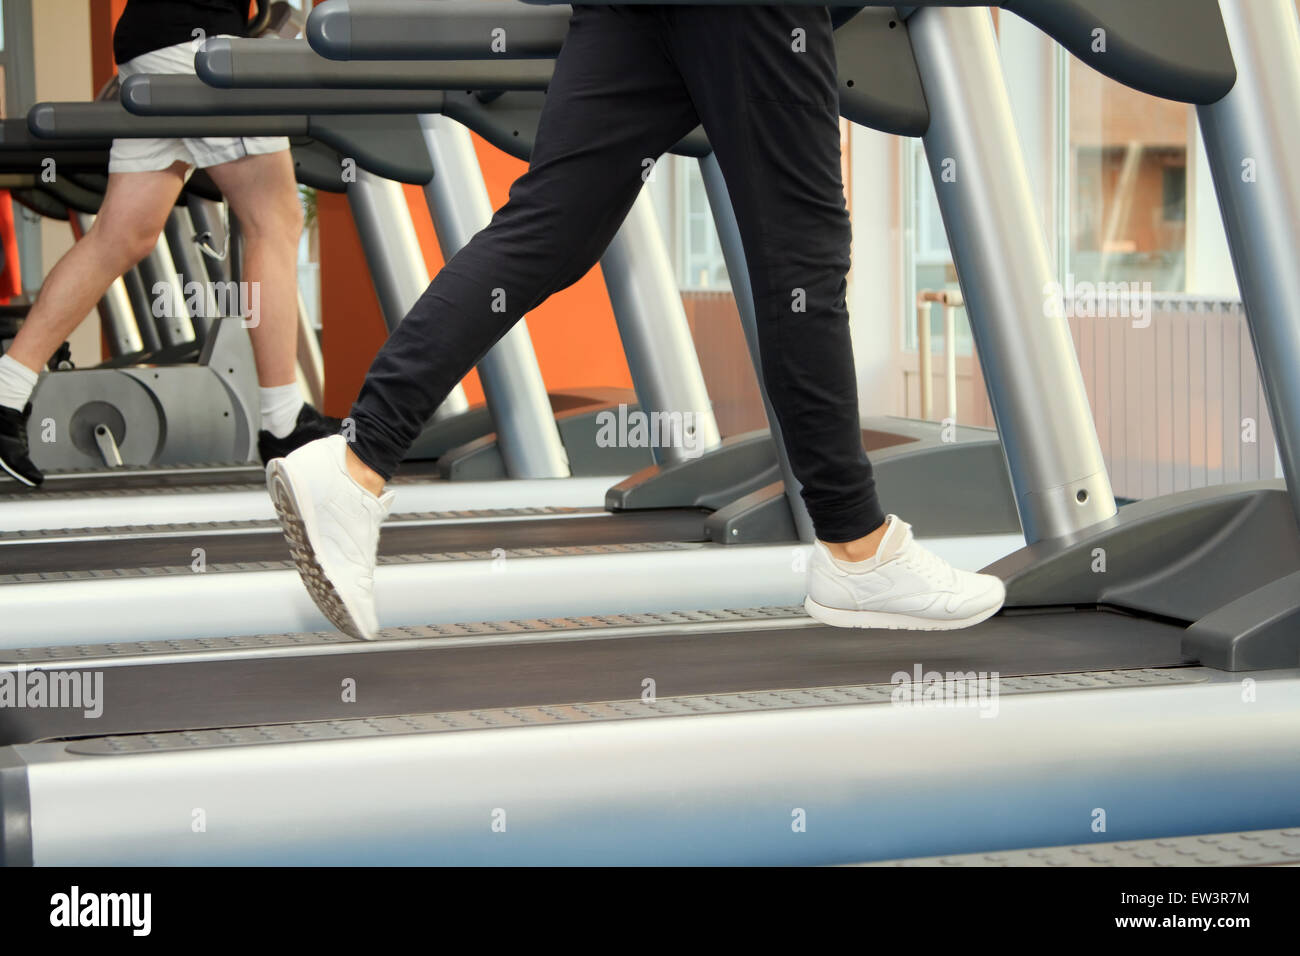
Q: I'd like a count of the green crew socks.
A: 0